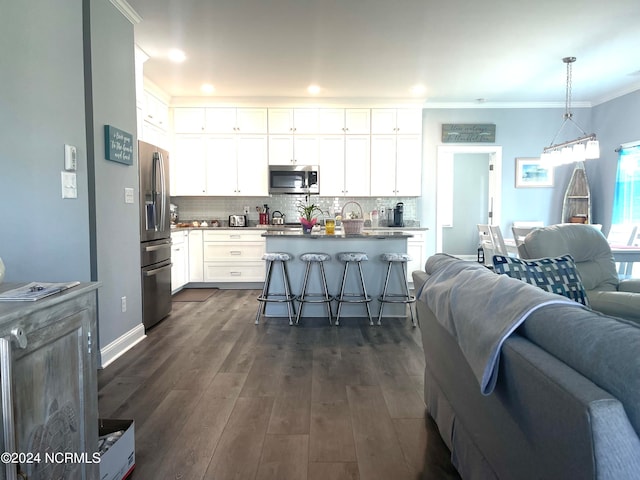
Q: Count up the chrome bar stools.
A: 4